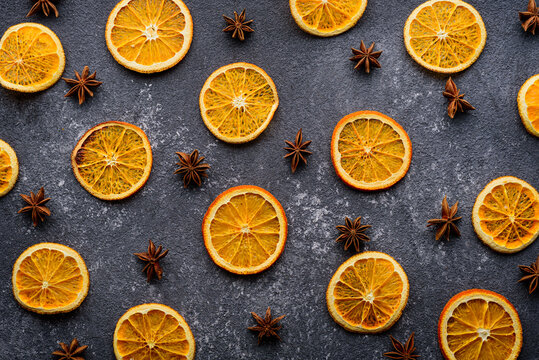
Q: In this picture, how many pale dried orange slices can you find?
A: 15